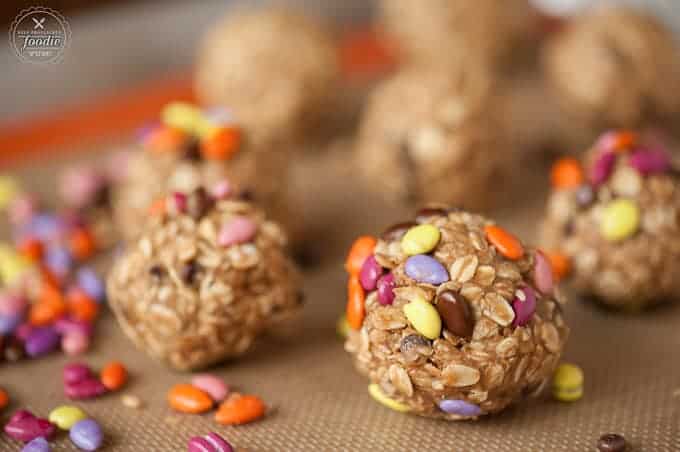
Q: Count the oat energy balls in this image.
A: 8